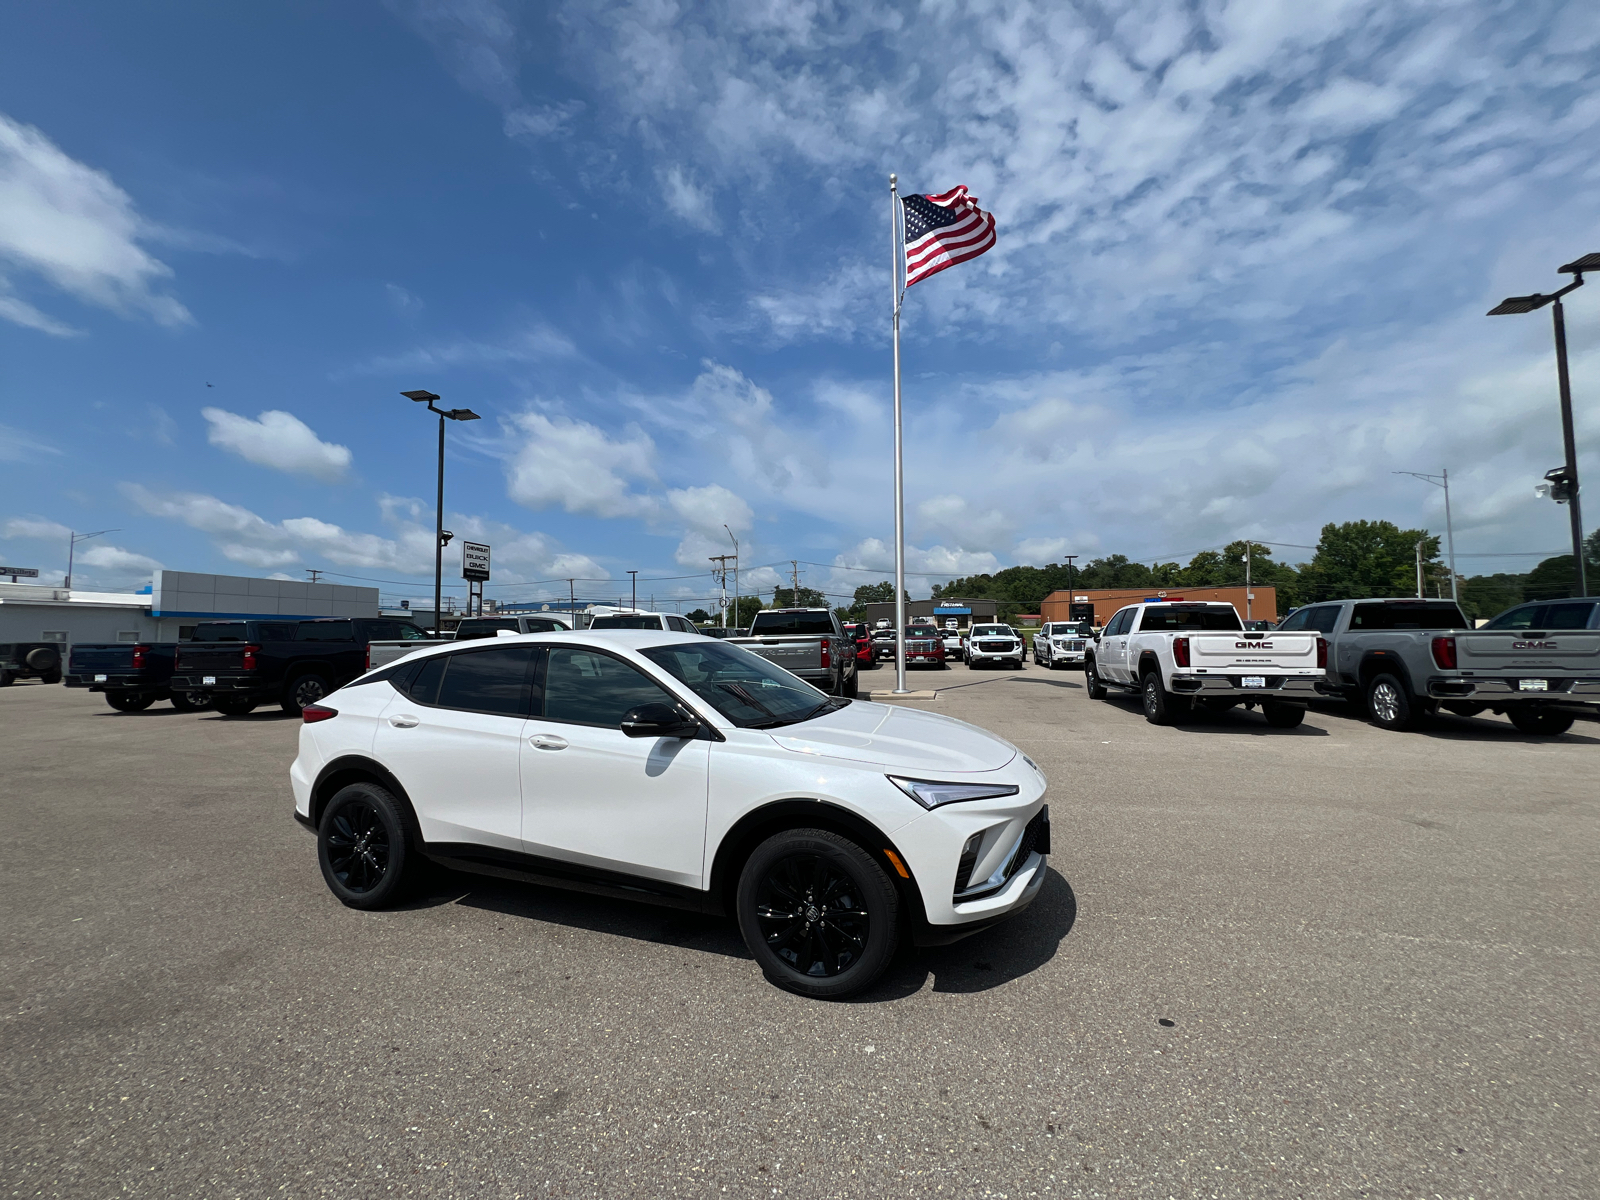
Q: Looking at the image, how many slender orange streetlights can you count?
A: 0